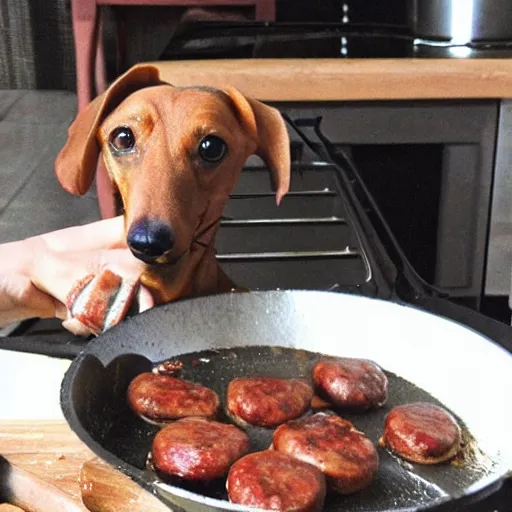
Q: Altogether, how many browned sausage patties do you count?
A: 7